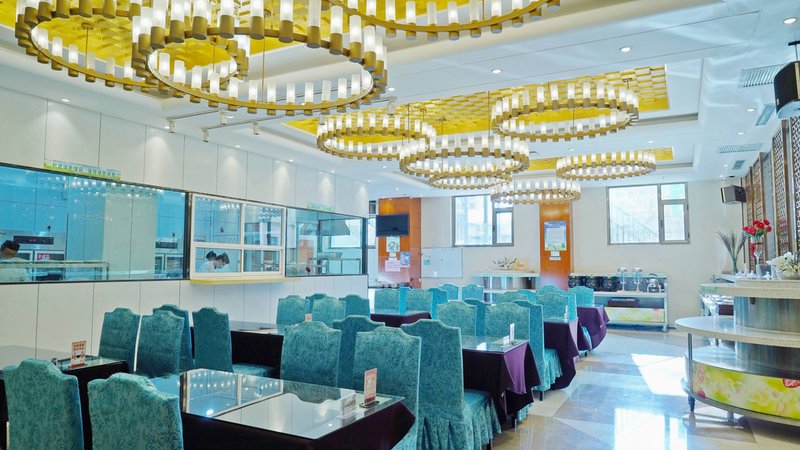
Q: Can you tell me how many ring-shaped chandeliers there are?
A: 9